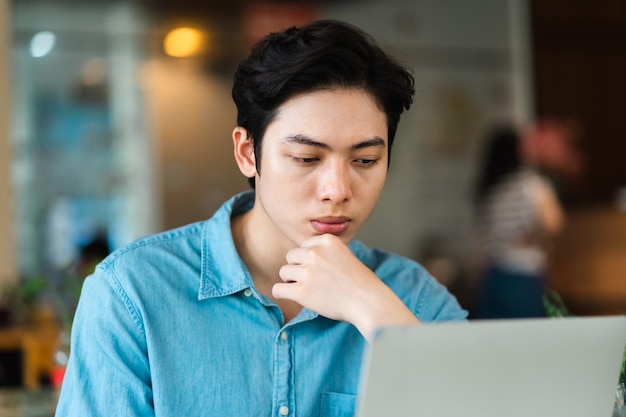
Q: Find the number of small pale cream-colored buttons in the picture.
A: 3